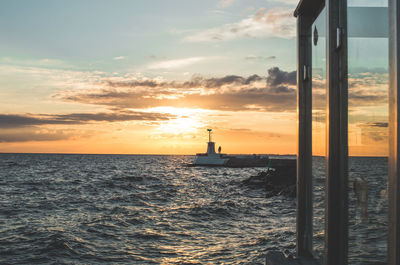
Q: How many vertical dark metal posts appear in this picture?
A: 3